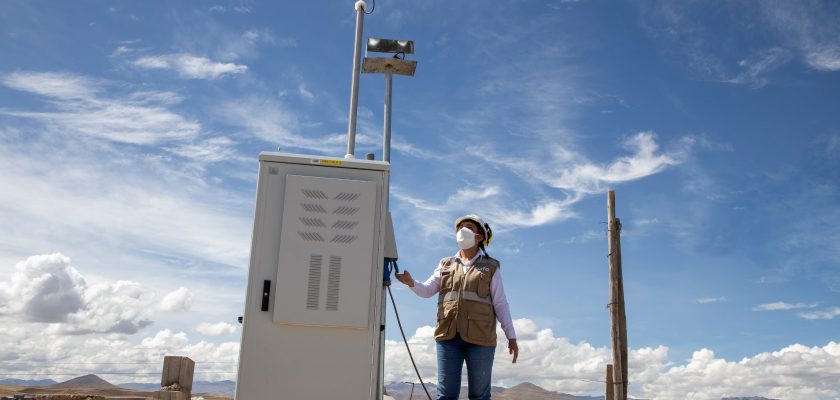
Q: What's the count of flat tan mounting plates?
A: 1